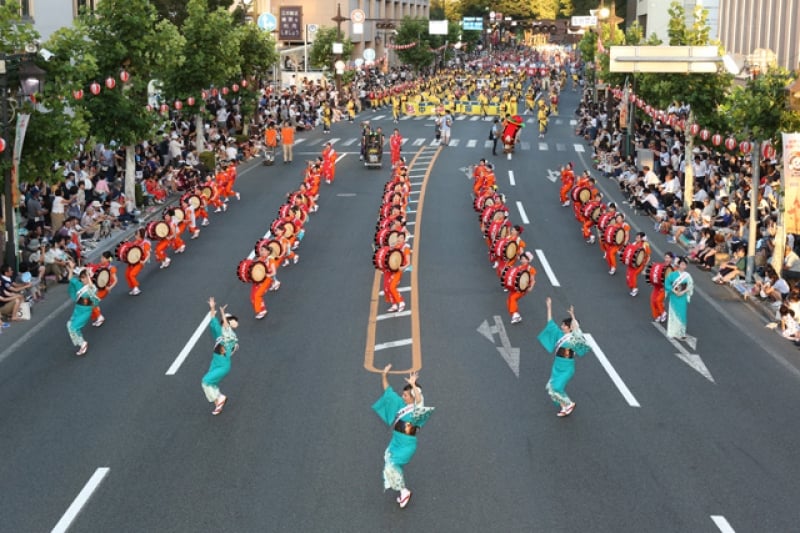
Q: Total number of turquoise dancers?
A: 5